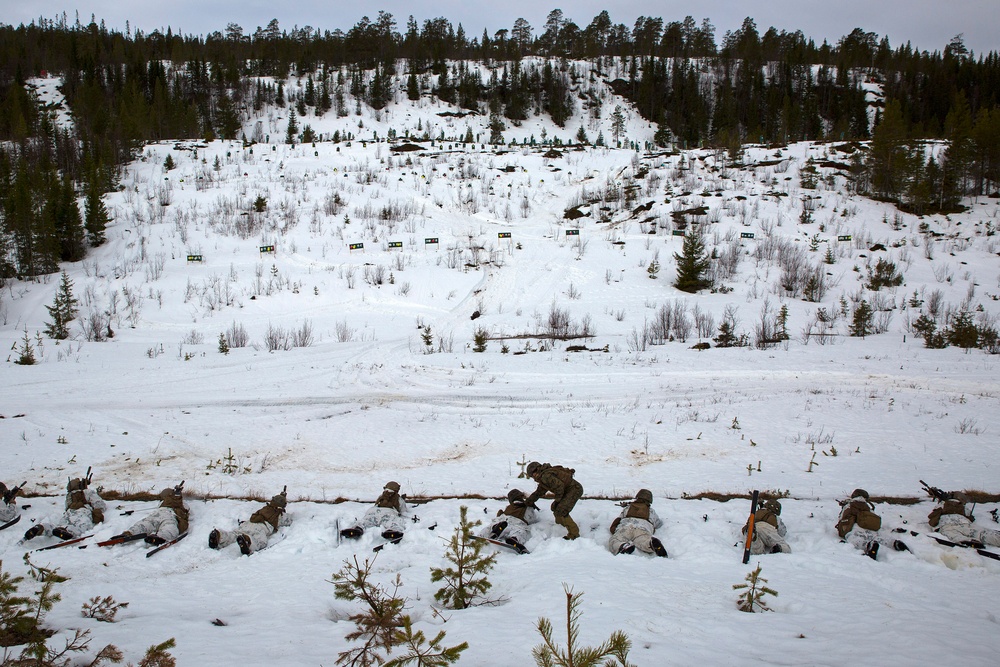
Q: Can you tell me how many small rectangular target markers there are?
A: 10